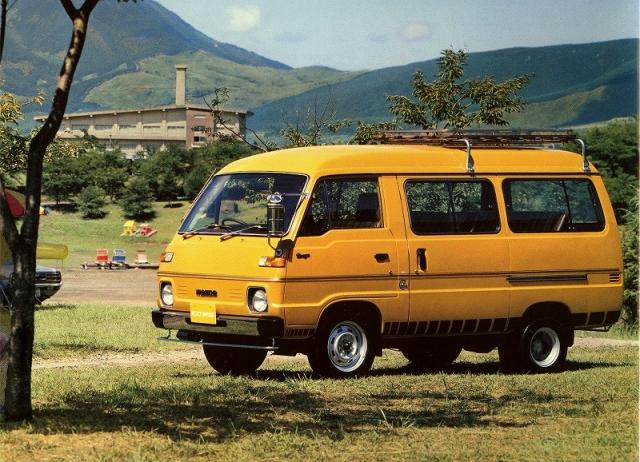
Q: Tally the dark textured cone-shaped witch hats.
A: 0